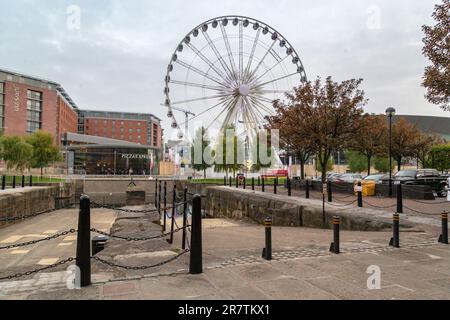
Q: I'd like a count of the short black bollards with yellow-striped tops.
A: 4